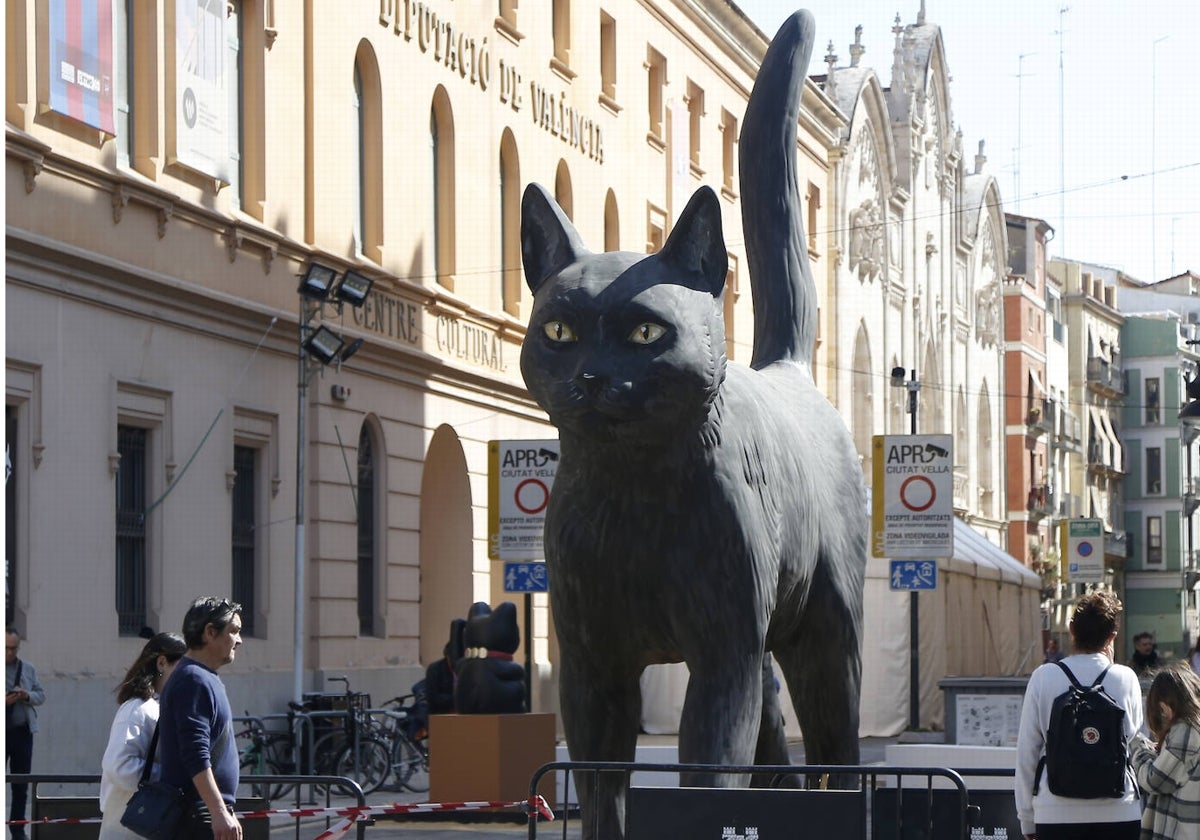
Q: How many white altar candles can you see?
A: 0